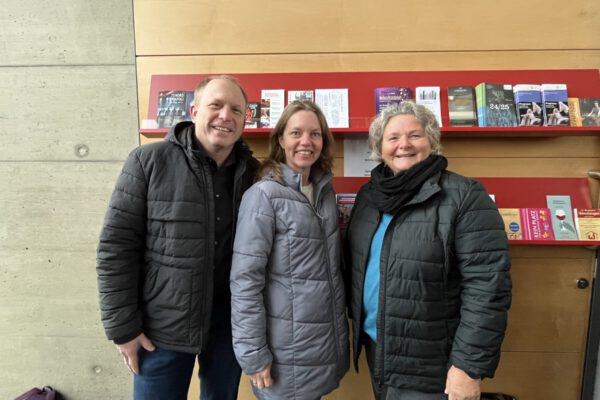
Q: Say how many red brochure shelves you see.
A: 2